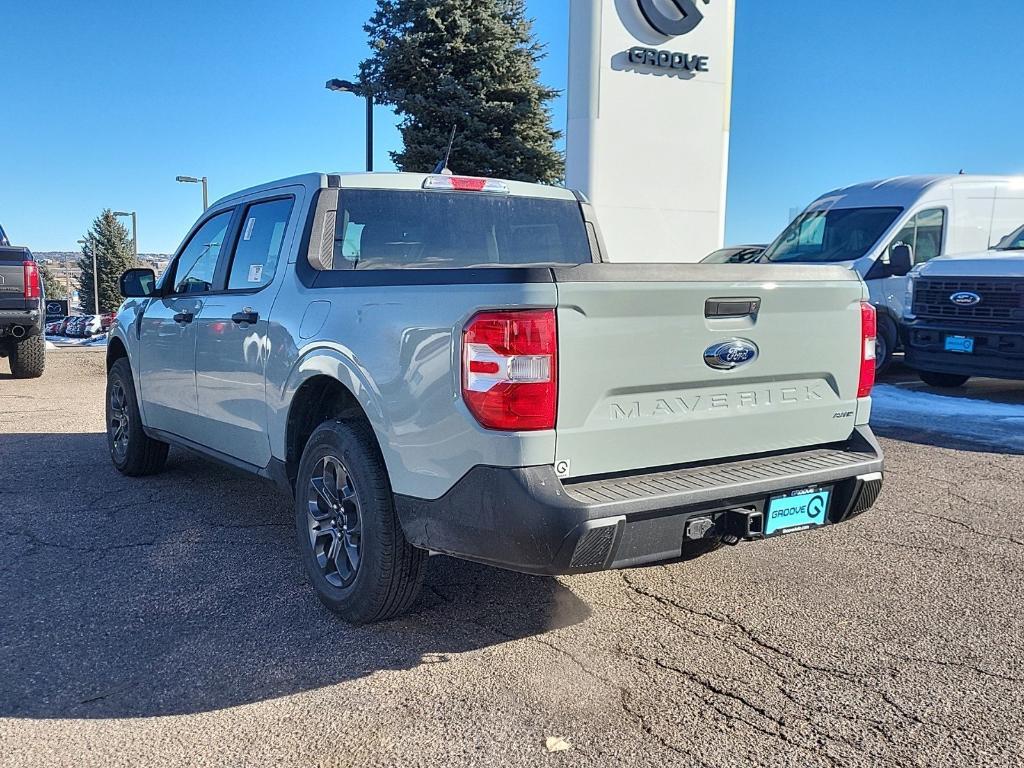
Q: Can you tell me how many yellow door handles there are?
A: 0